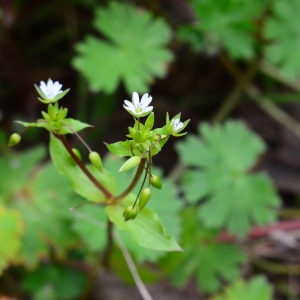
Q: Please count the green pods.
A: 7